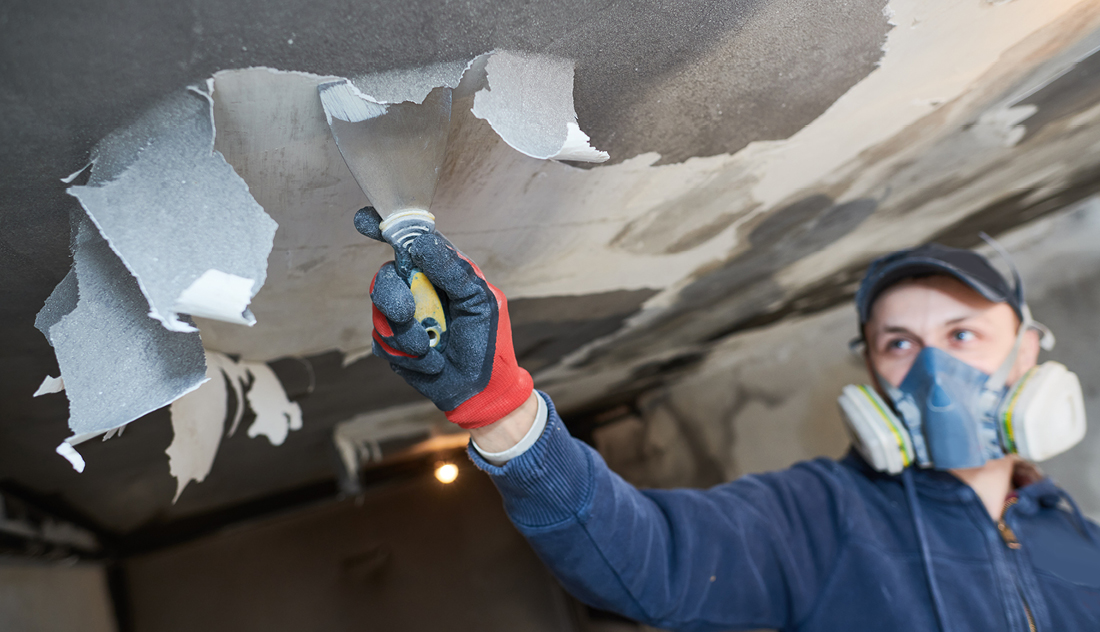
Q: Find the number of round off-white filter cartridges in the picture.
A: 2